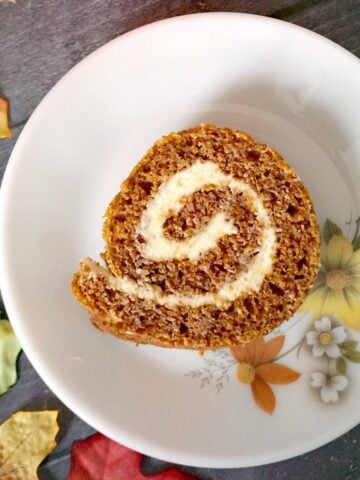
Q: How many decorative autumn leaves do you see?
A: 4